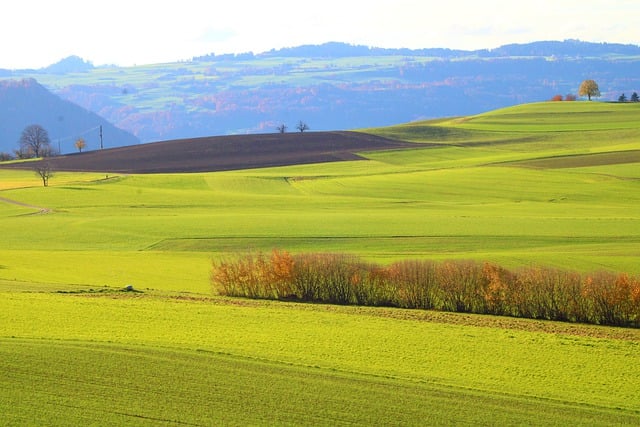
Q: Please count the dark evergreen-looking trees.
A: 2